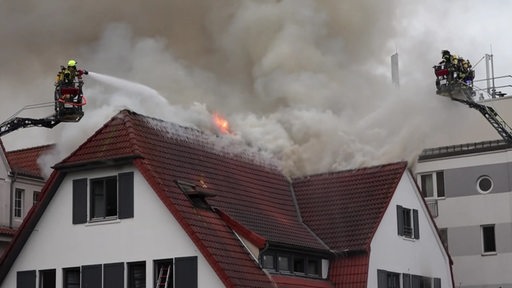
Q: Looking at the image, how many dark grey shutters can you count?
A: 12